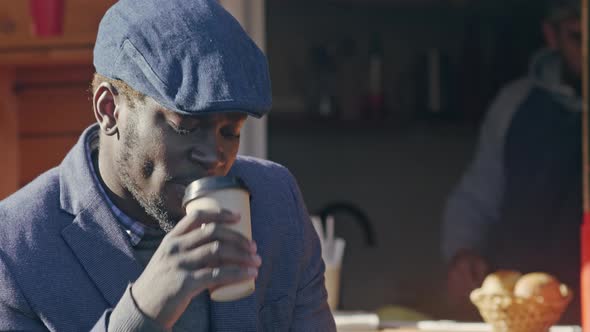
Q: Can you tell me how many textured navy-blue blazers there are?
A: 1